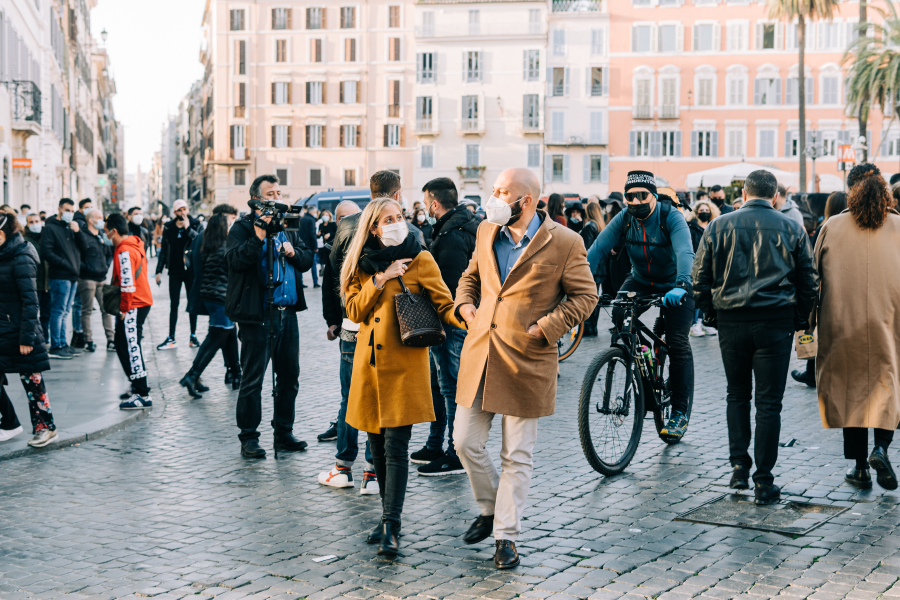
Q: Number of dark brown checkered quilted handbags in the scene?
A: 1